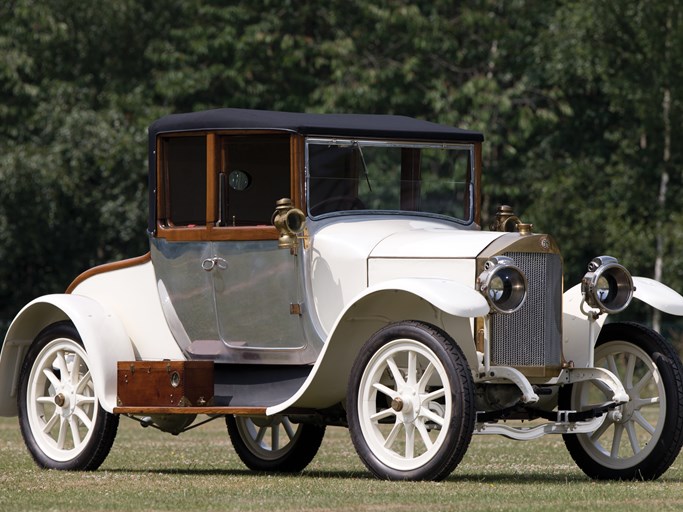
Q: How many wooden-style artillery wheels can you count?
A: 4